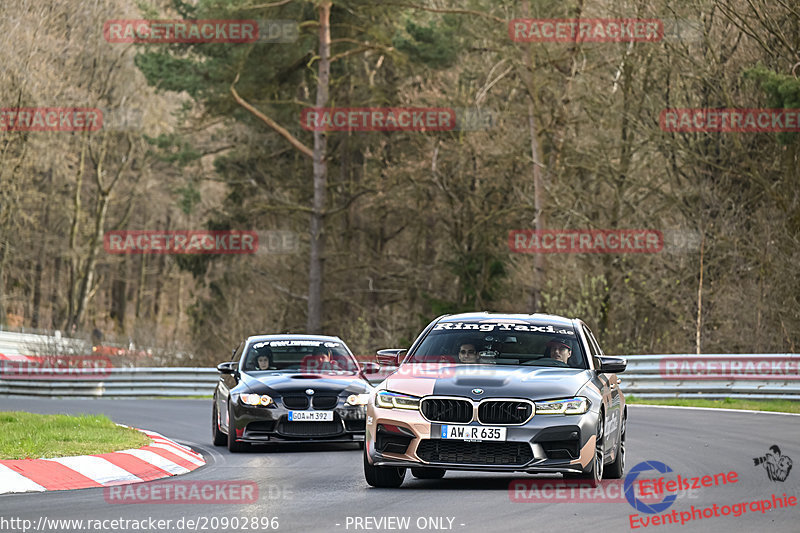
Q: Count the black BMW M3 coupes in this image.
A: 1